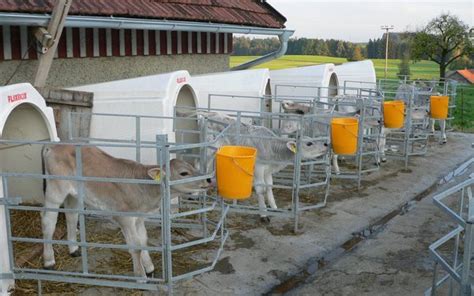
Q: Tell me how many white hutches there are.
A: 5